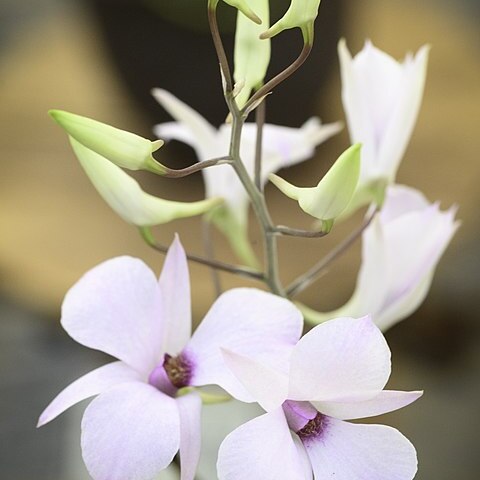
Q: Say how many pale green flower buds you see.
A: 6